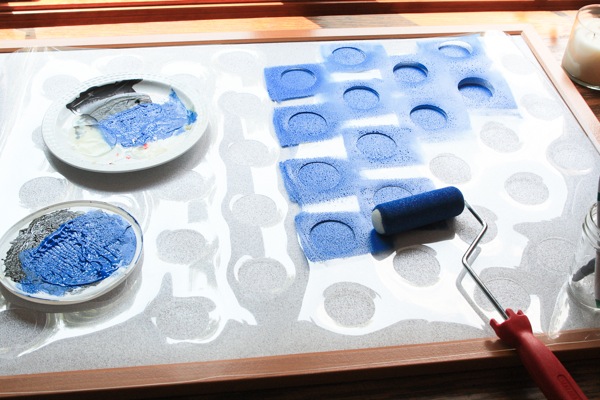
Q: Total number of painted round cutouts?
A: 12